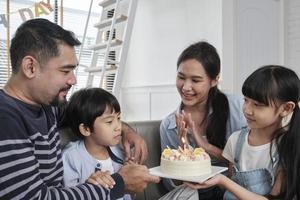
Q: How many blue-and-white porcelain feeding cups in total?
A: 0